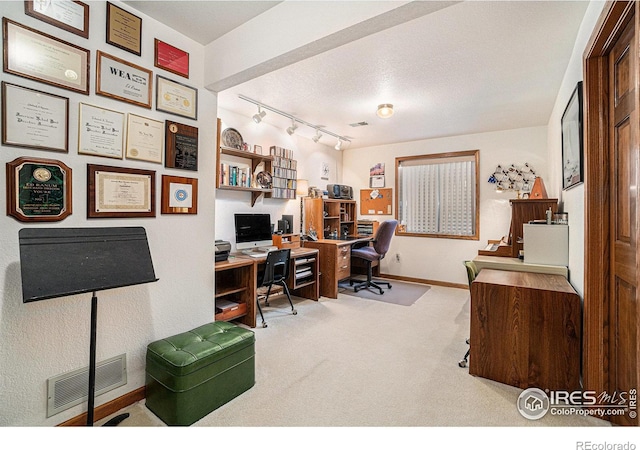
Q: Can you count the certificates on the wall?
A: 13